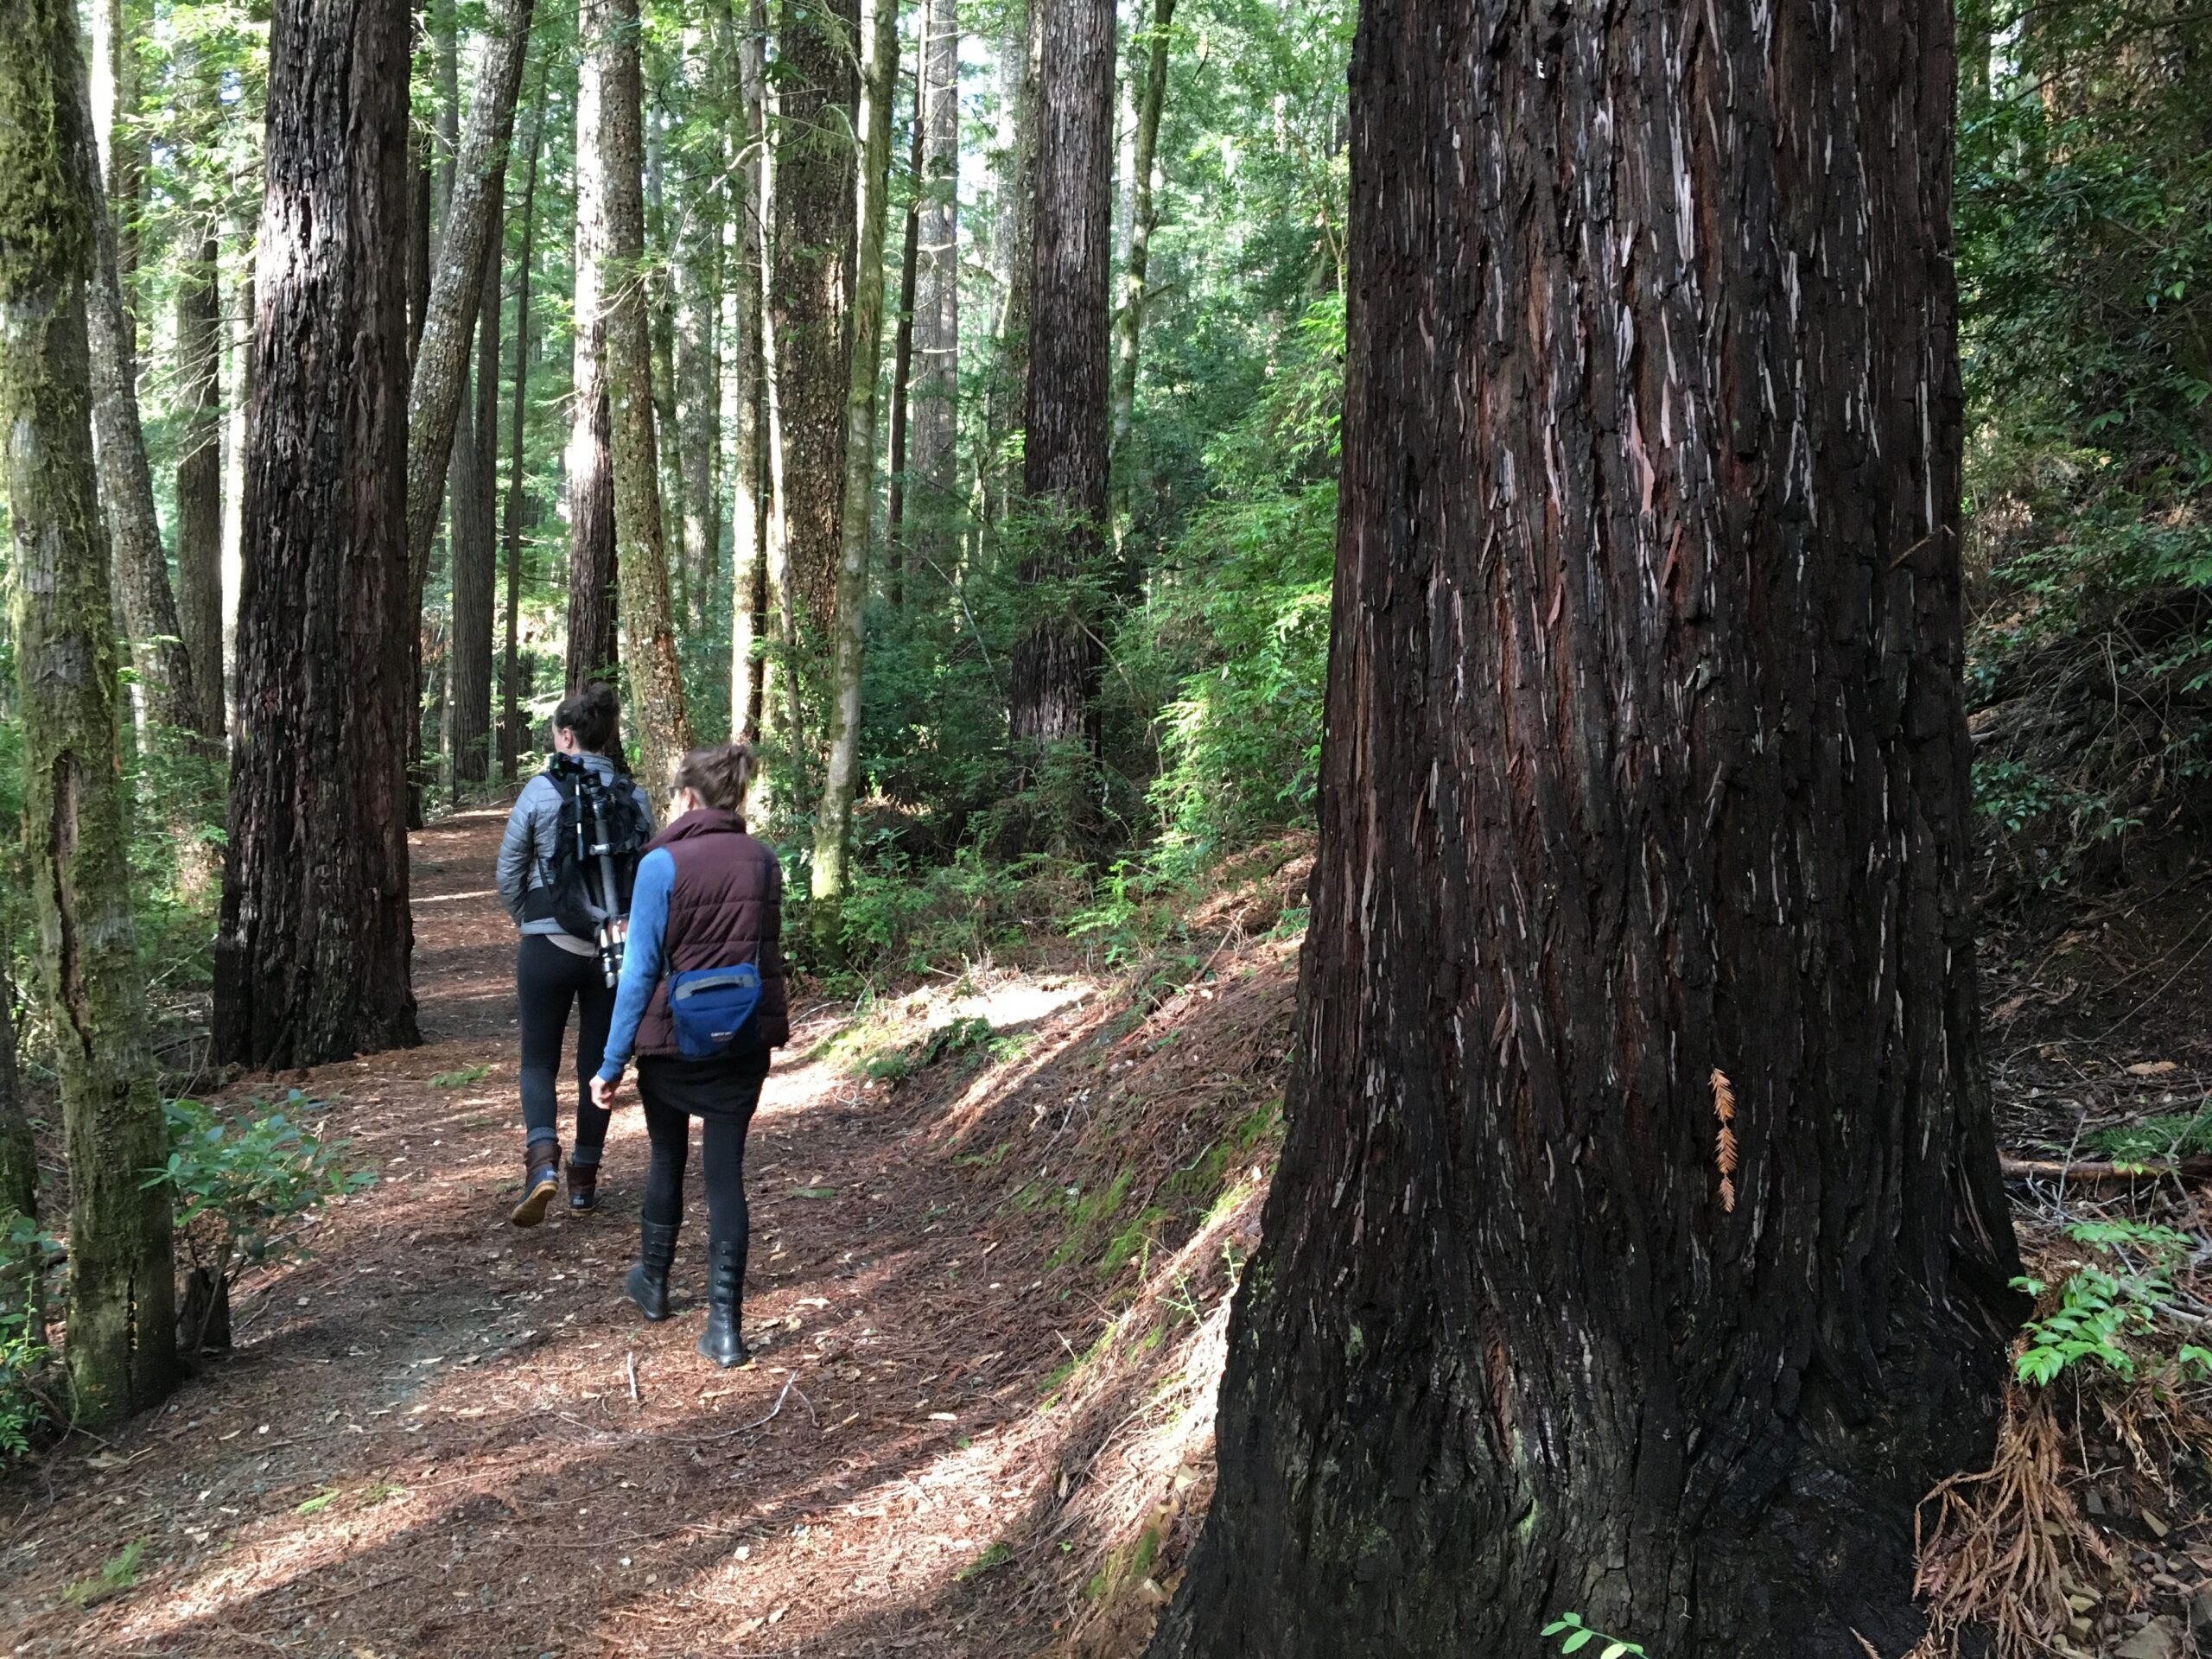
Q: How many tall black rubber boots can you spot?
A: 2